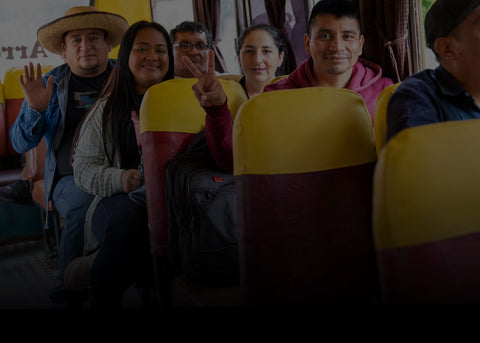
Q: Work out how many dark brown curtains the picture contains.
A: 3